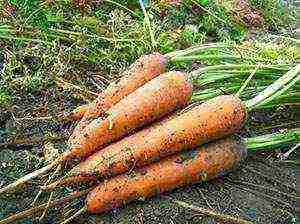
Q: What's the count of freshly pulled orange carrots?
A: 4